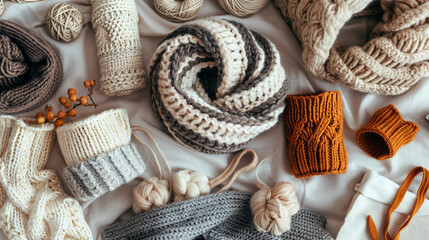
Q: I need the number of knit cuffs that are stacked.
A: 2